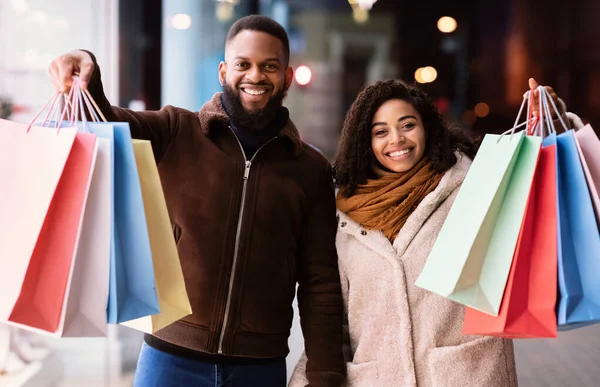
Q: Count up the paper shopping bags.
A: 9